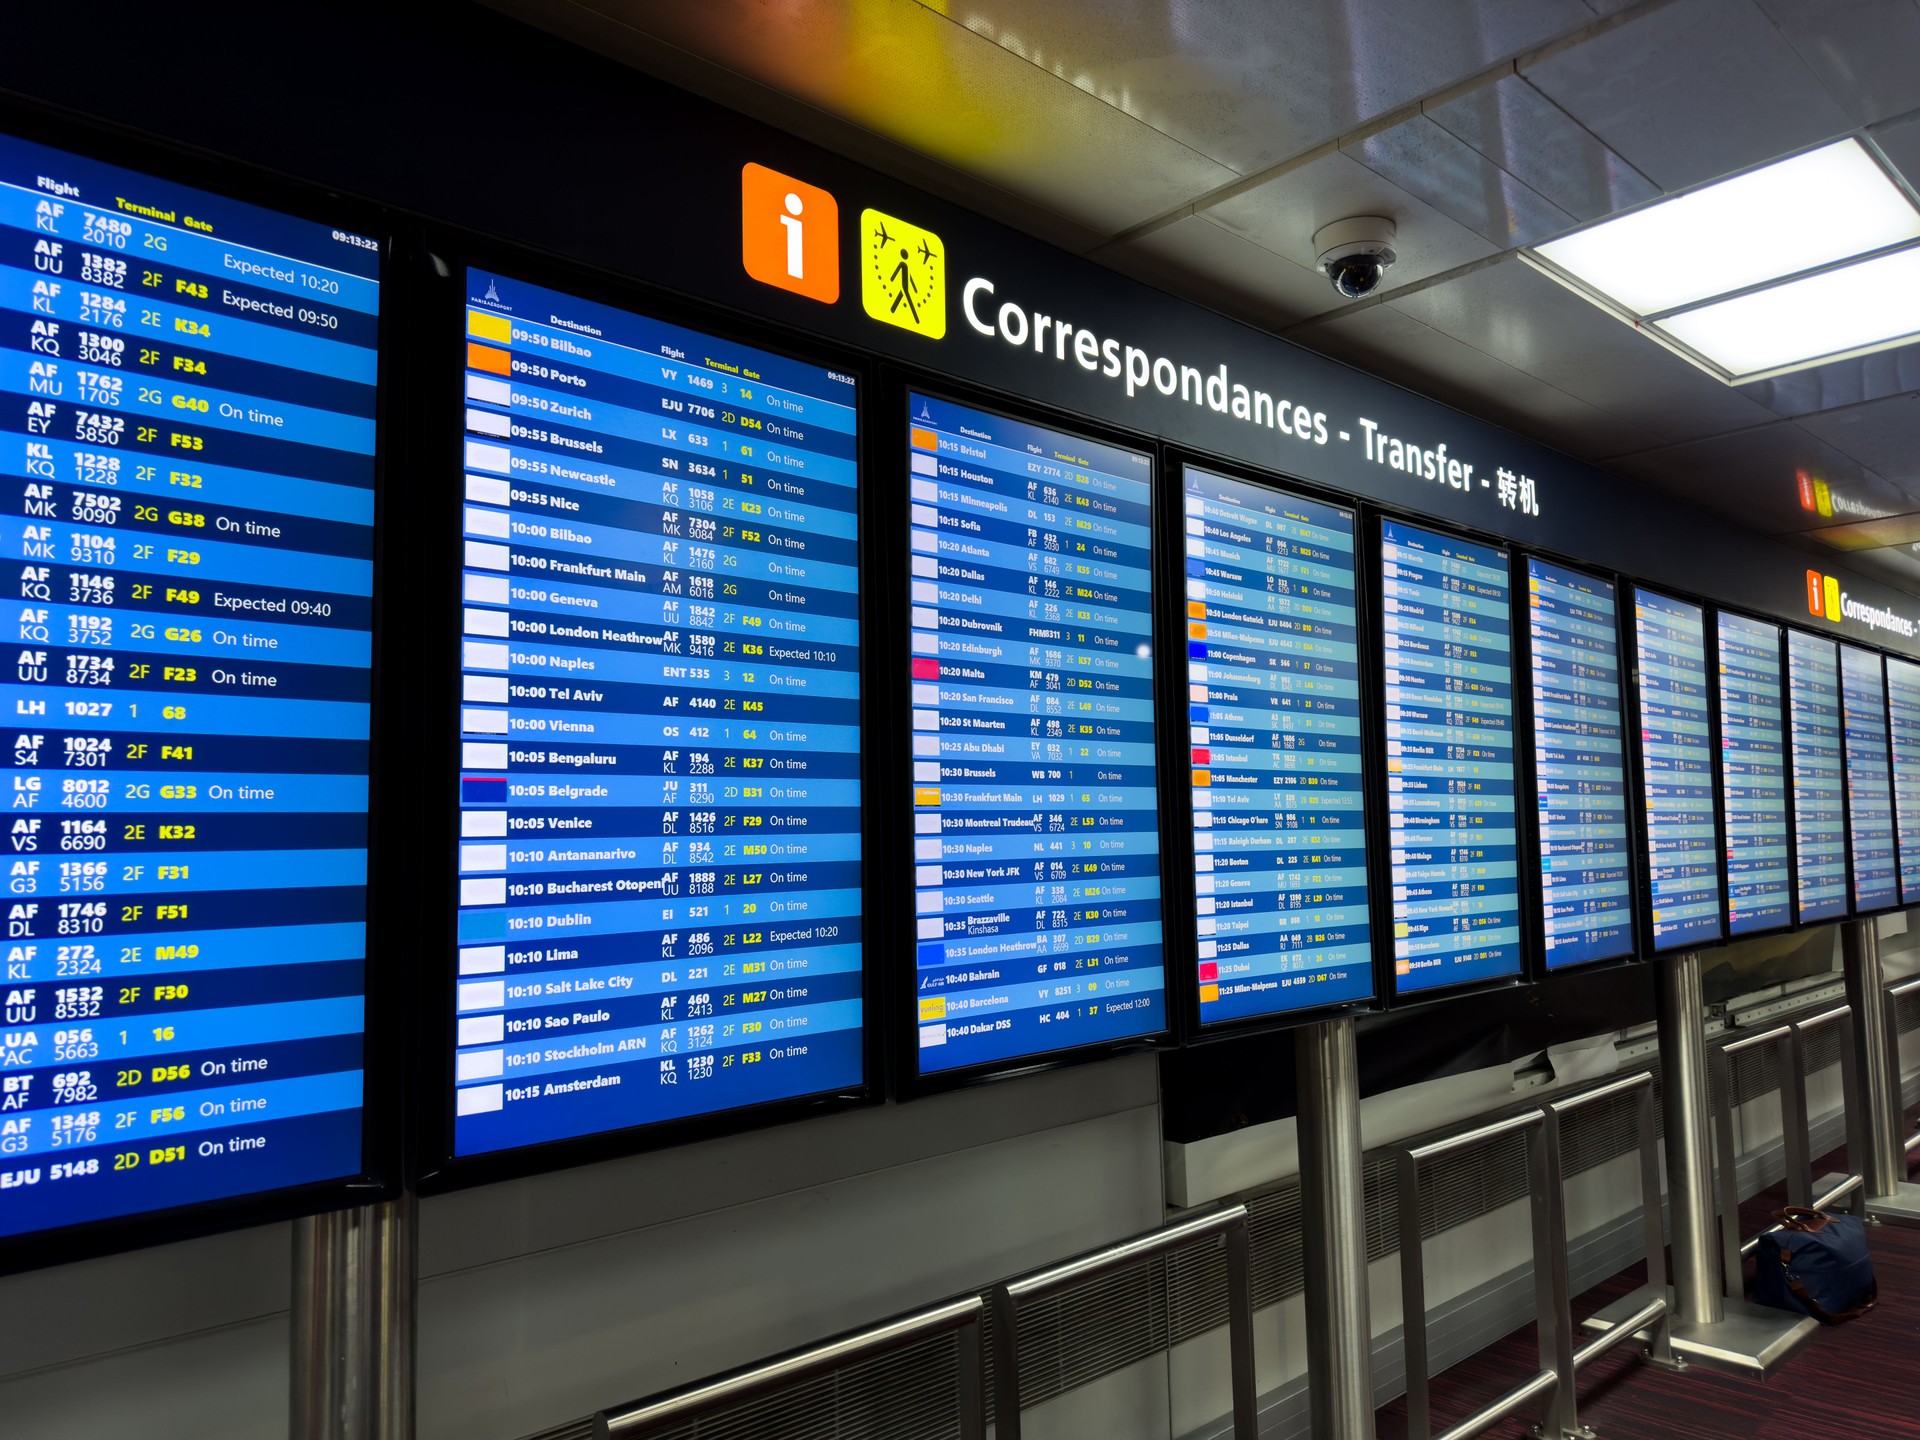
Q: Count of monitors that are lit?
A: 11